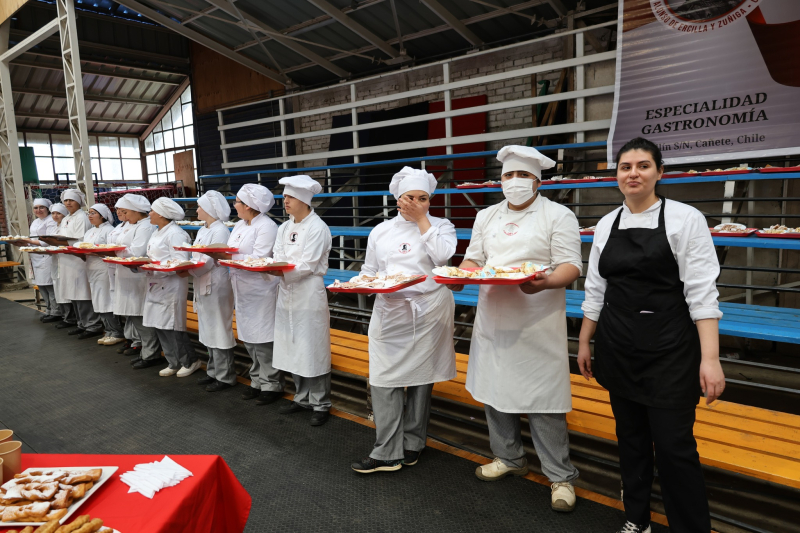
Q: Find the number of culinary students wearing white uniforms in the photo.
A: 12